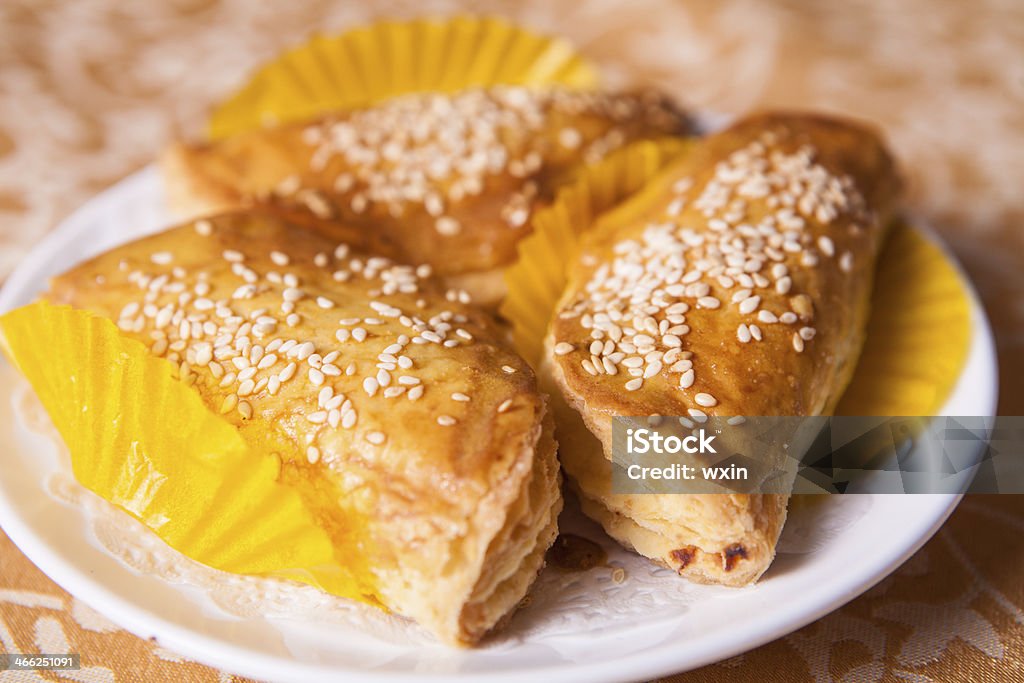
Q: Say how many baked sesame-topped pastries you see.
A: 3